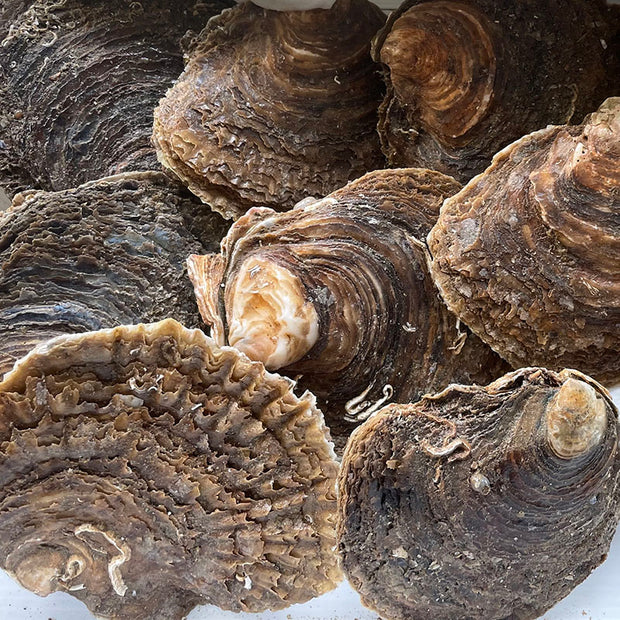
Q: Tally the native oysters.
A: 8